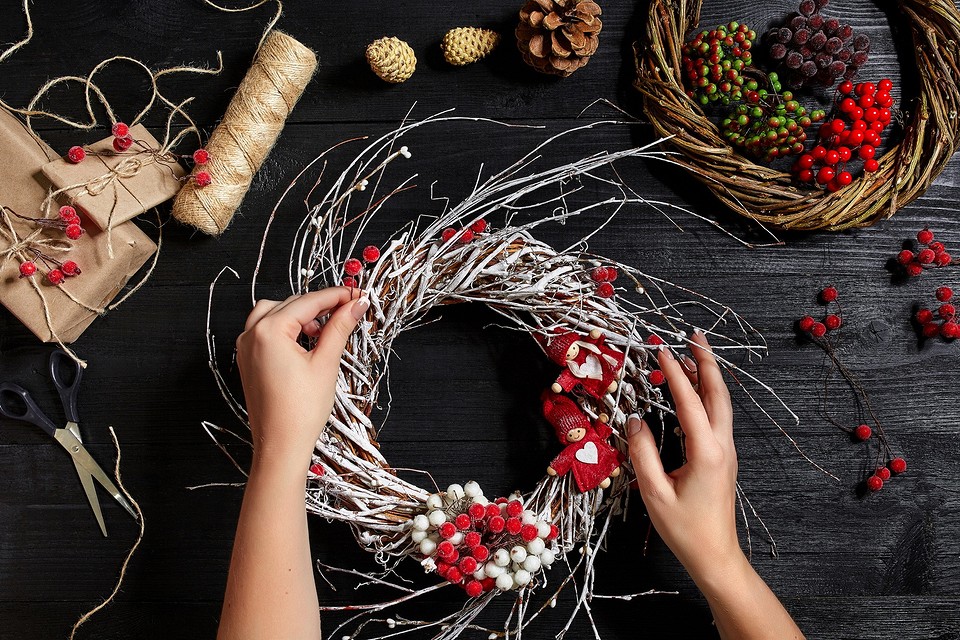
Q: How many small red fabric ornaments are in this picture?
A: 2